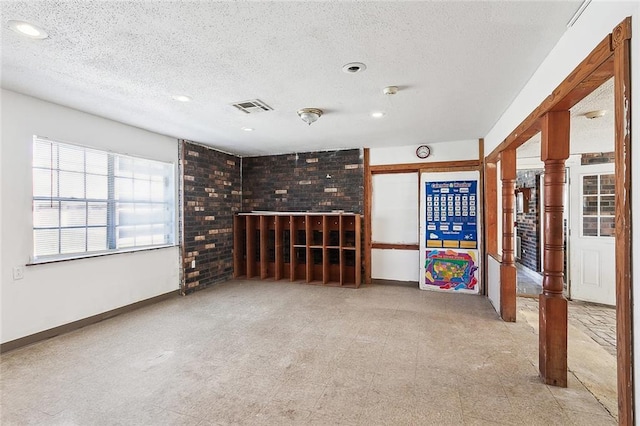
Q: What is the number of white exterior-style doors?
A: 1